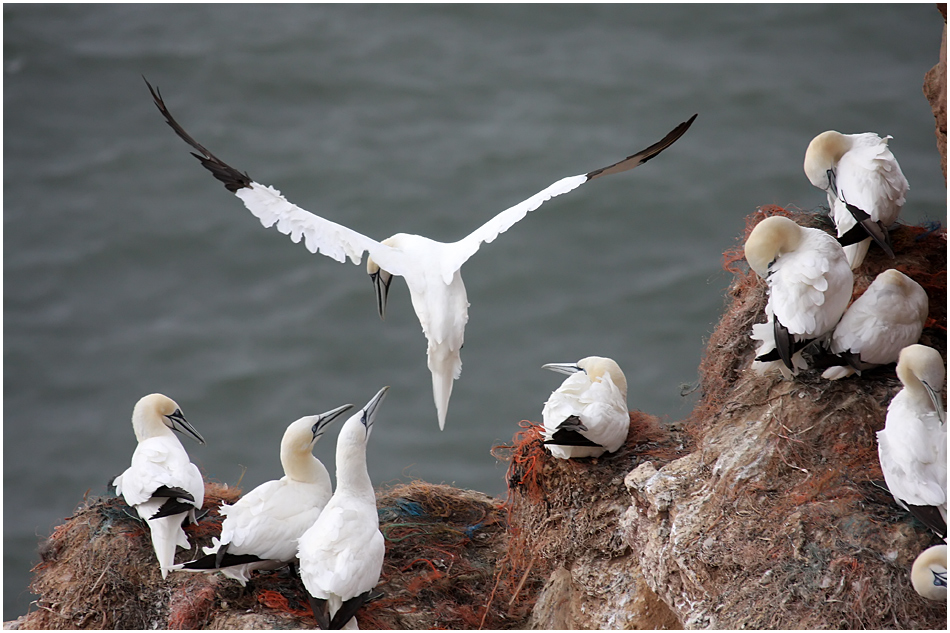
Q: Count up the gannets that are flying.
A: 1